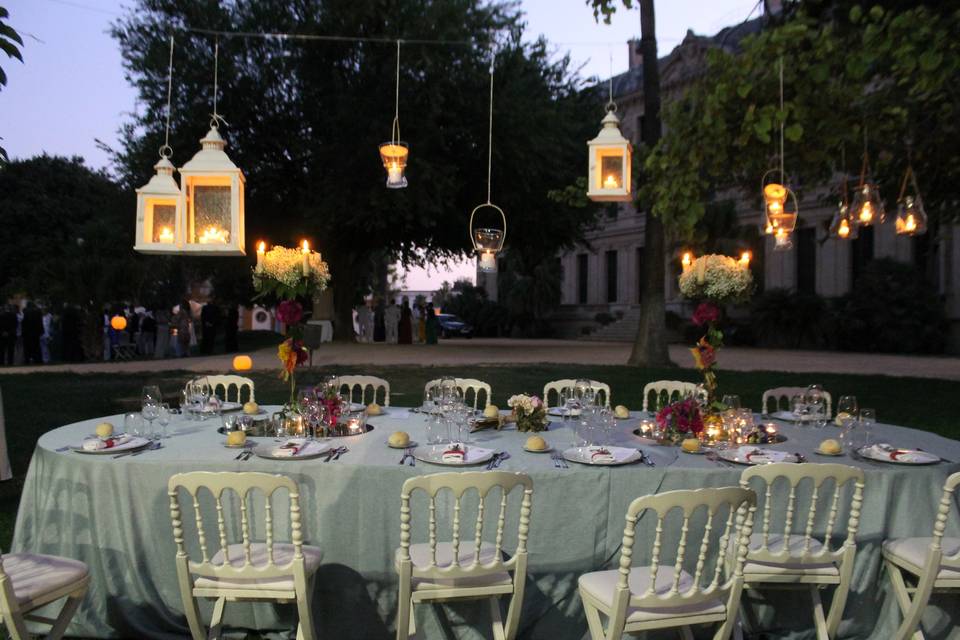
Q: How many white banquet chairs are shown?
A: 12